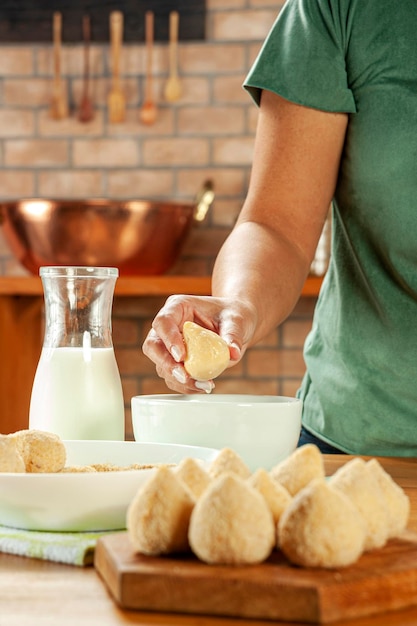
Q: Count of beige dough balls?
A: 12